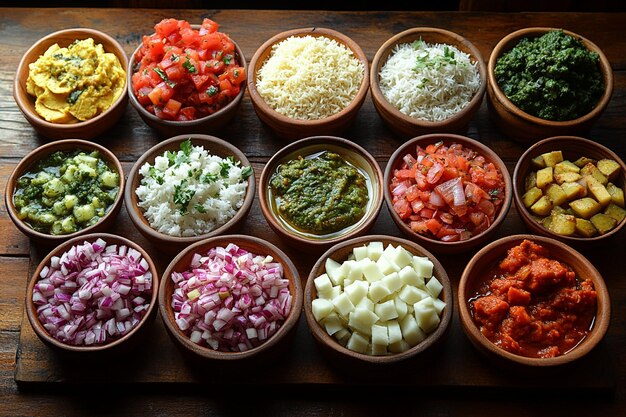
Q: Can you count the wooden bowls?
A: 14